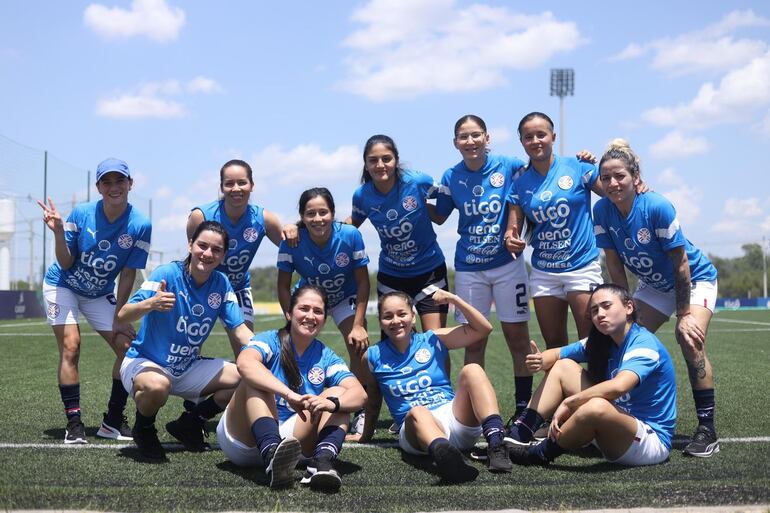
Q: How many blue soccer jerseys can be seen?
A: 11